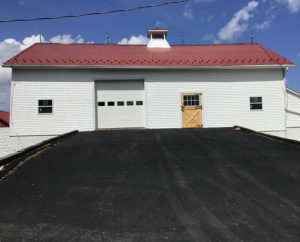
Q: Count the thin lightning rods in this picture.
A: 4